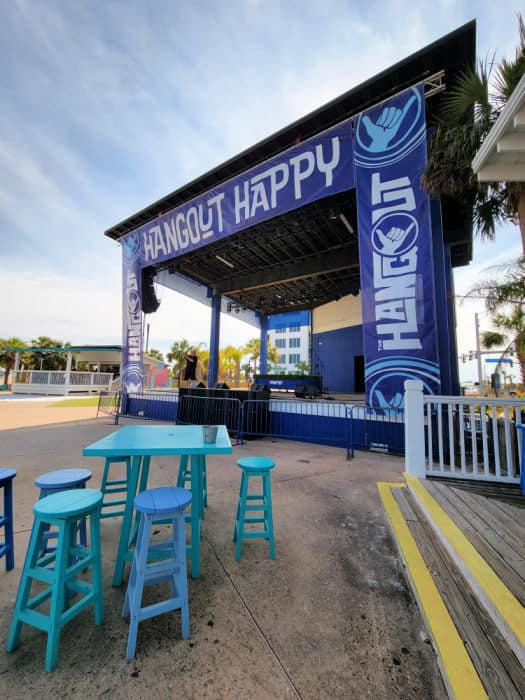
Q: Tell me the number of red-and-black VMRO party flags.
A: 0